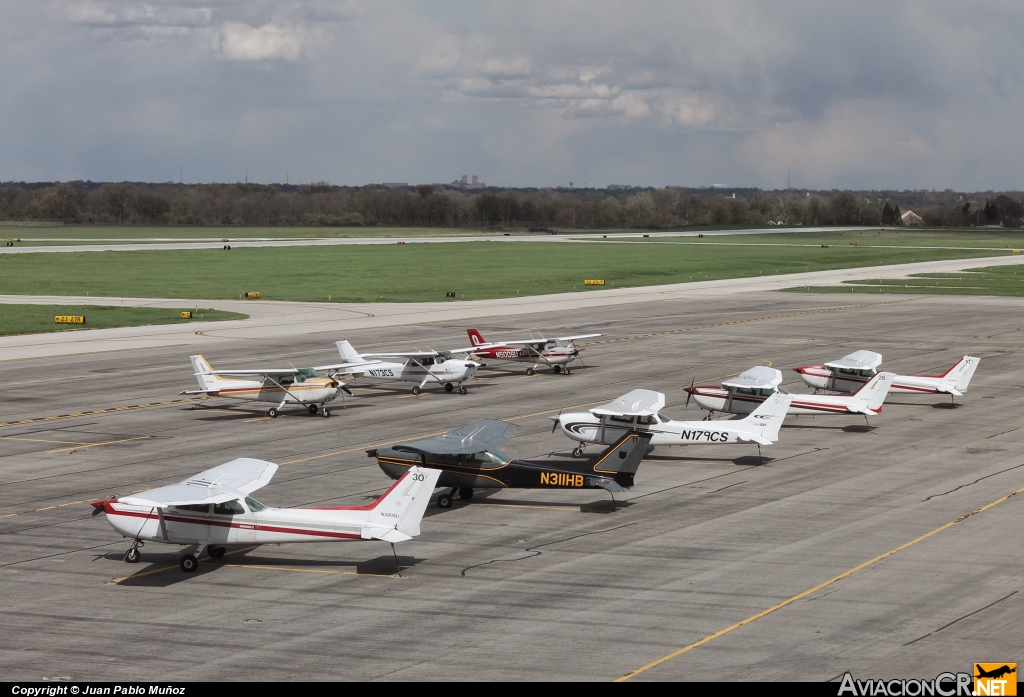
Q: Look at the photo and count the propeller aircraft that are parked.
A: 8